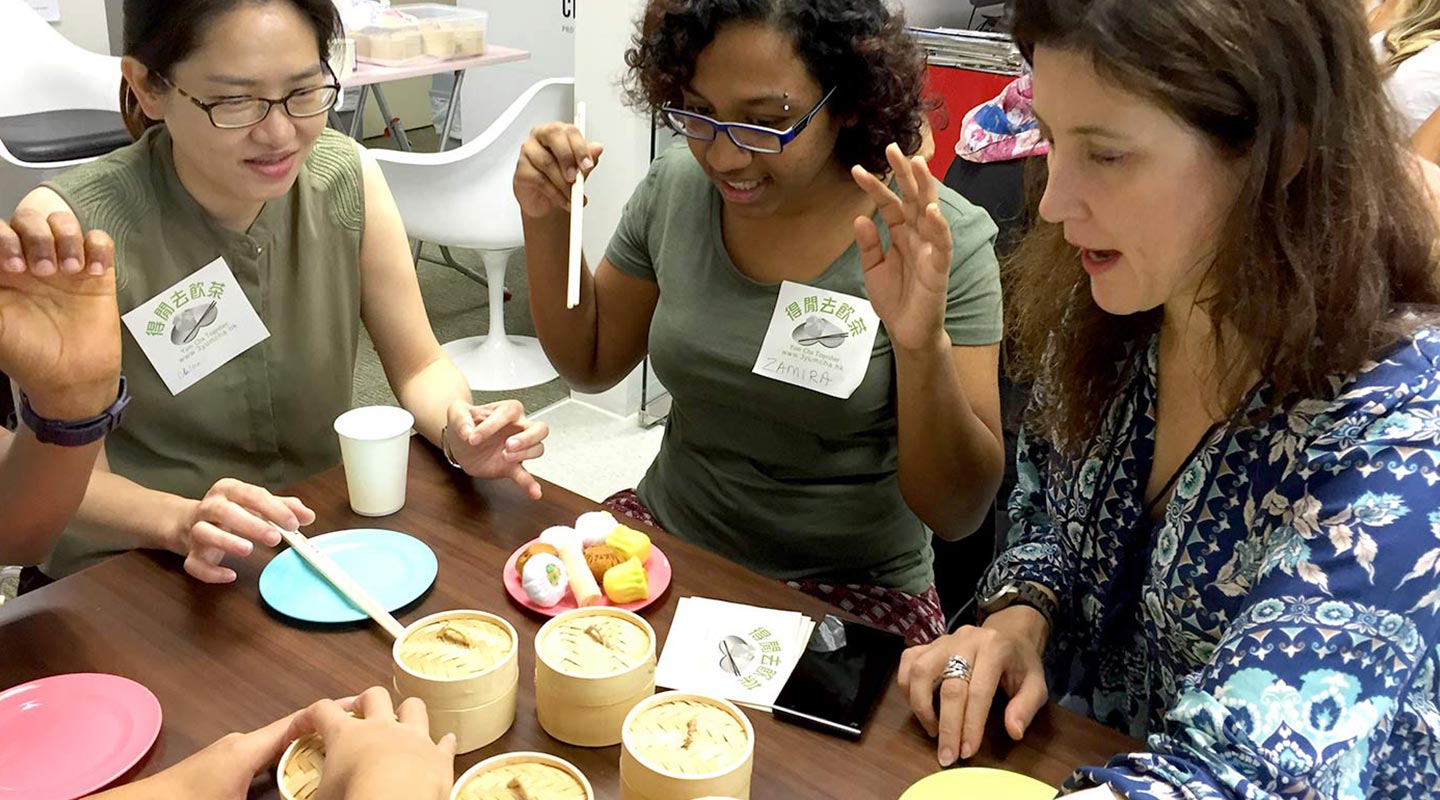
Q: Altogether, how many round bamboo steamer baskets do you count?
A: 5